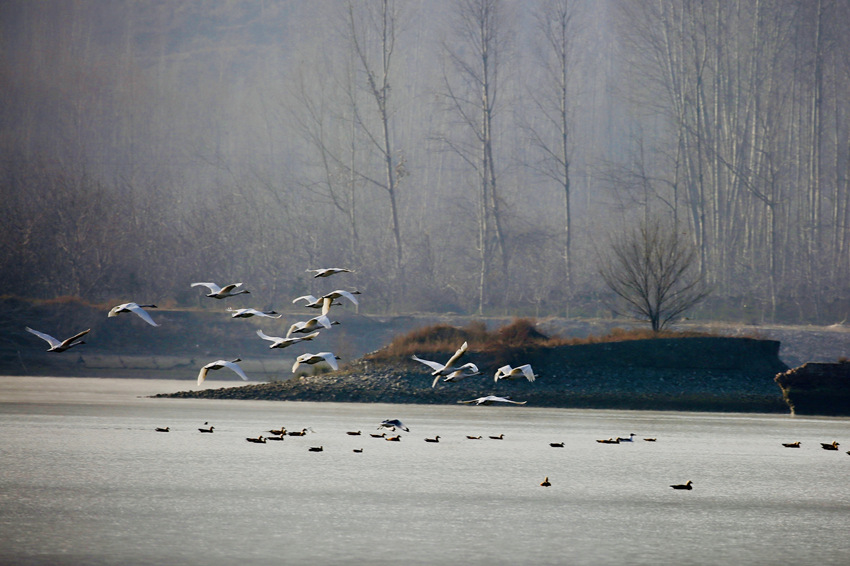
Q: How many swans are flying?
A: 15